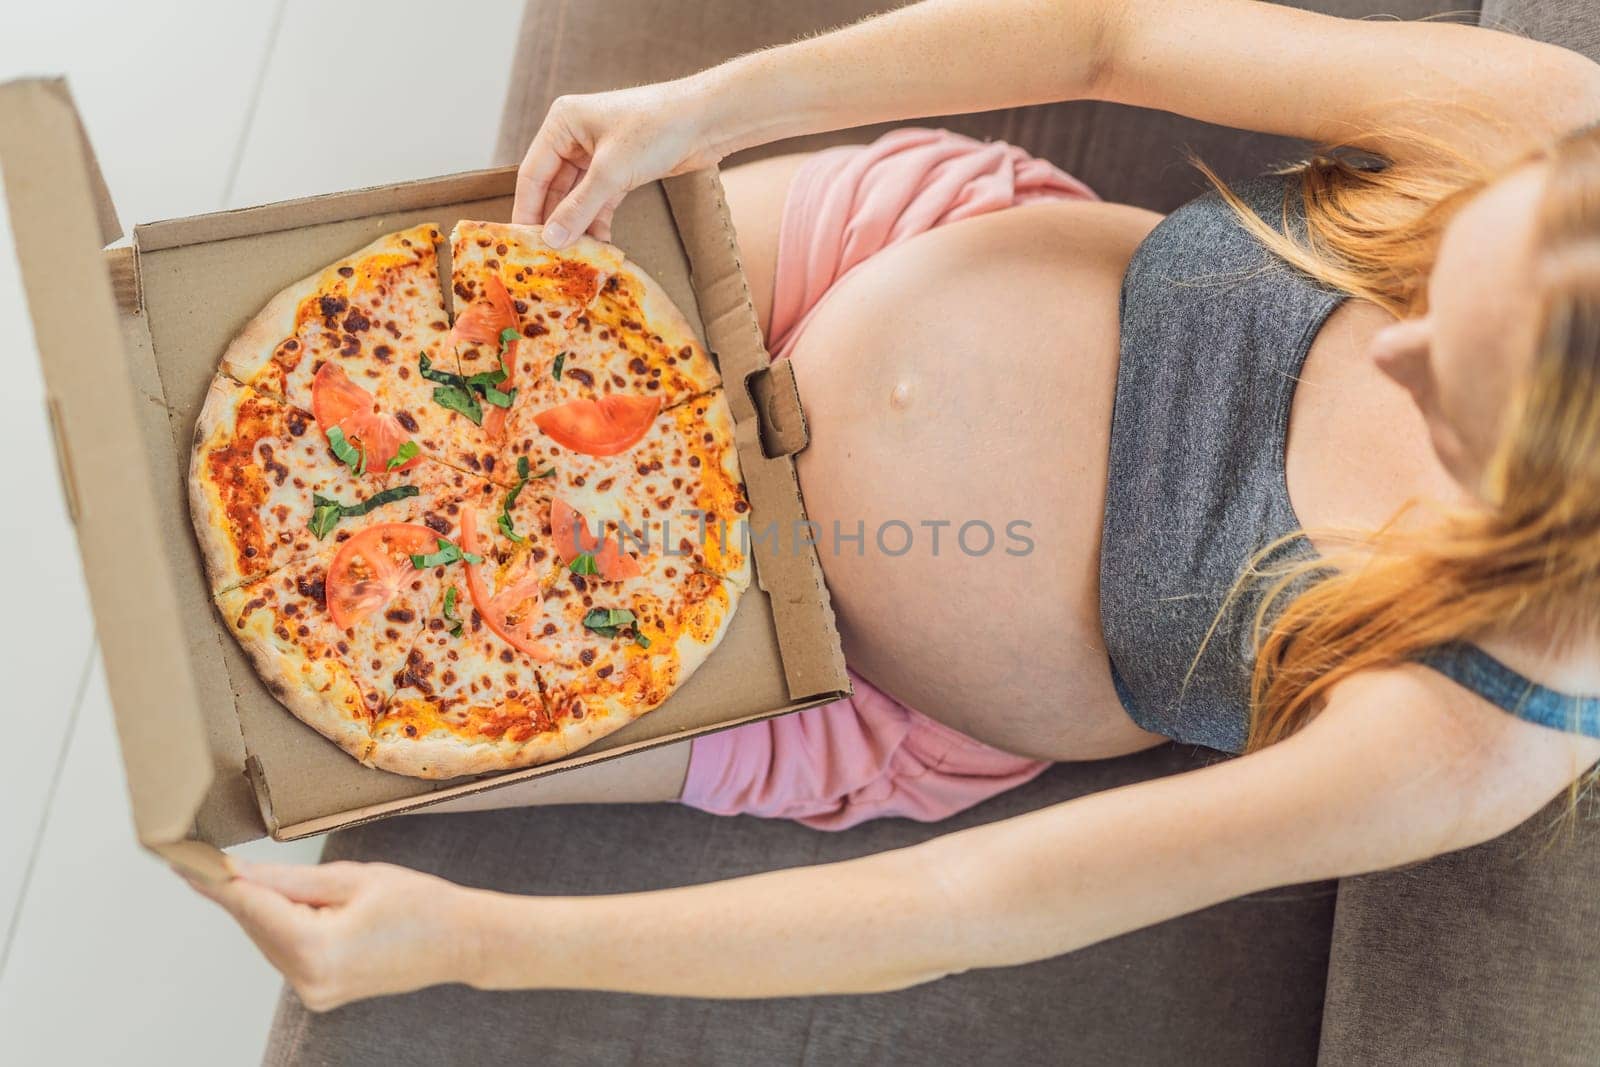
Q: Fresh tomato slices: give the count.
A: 6